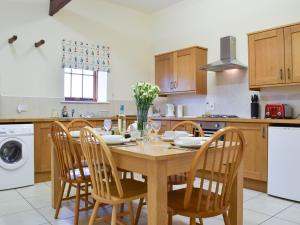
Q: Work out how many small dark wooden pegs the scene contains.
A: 2